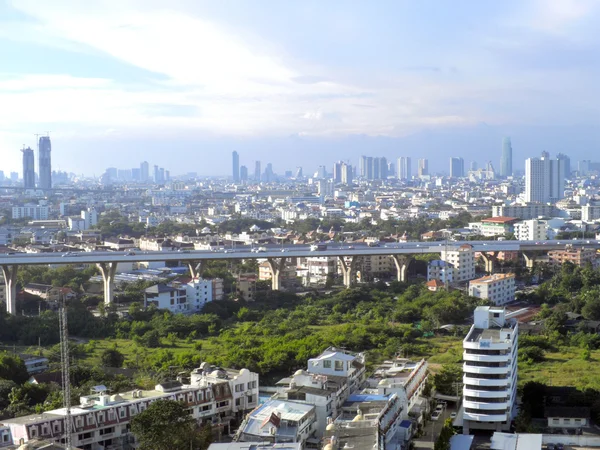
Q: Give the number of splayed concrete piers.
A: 8